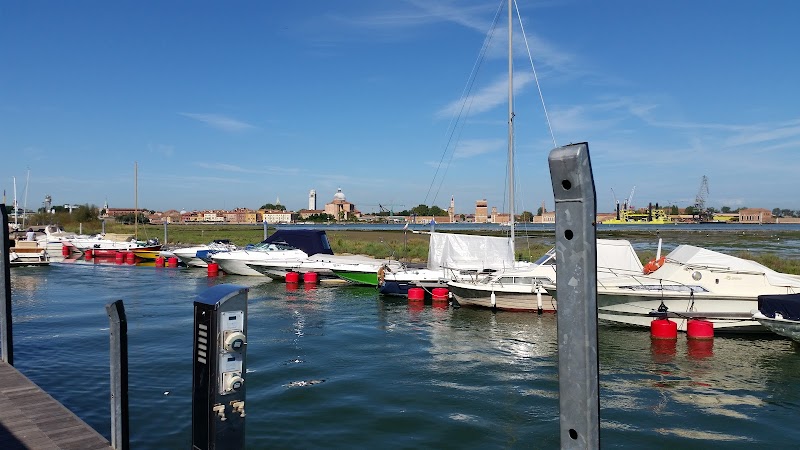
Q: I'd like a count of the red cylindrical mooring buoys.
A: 13